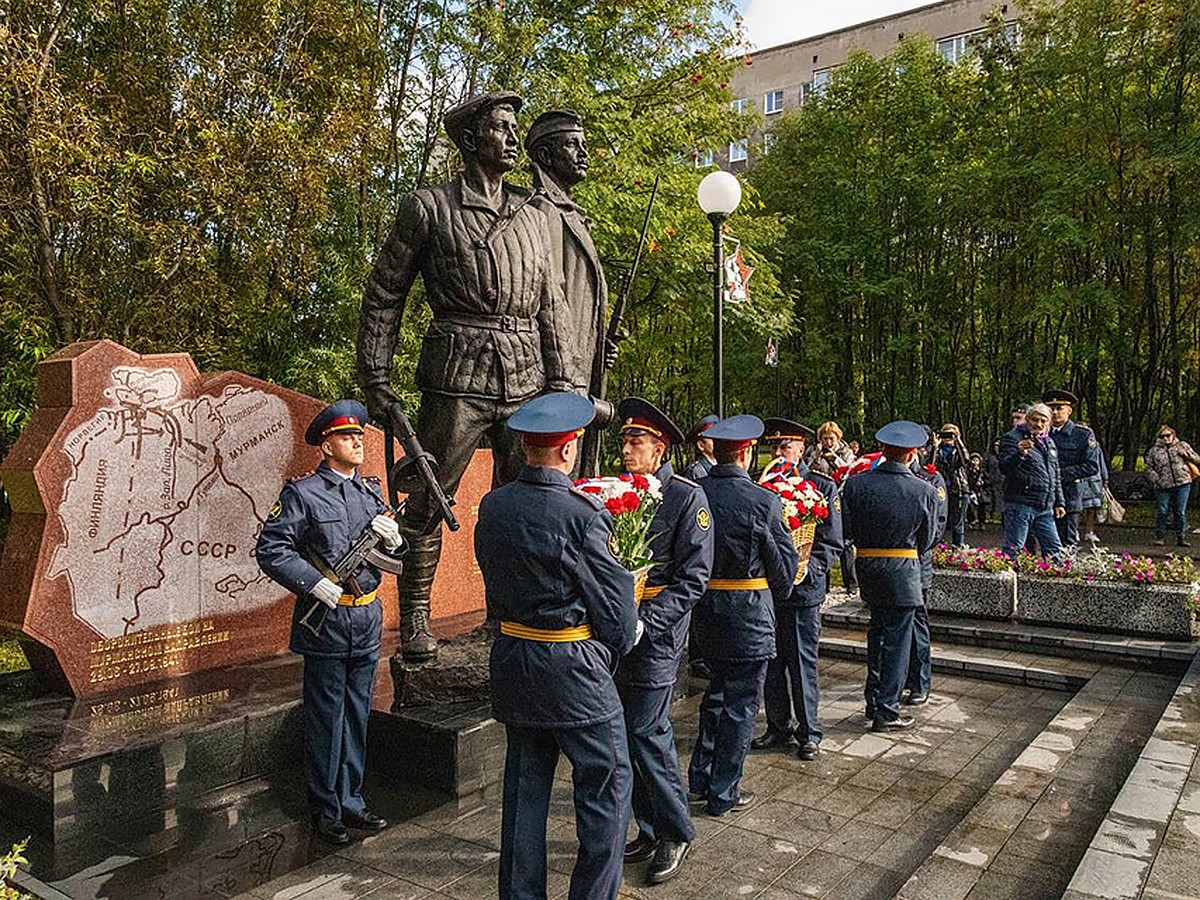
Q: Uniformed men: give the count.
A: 9